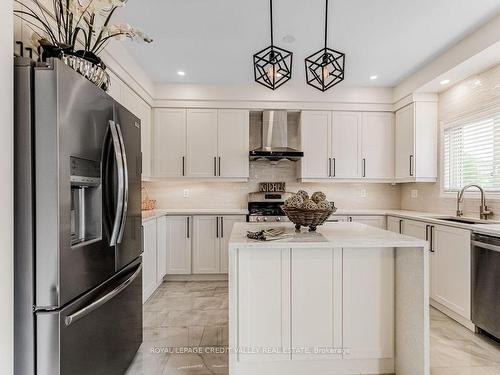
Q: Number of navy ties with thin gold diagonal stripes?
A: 0